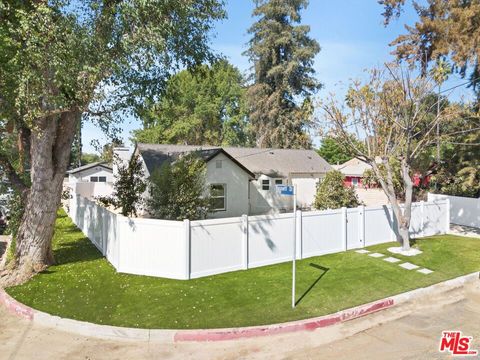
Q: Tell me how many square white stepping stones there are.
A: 5